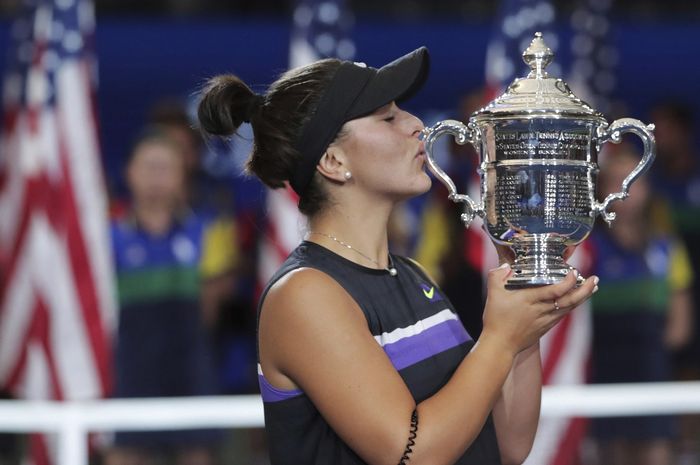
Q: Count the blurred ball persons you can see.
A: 2